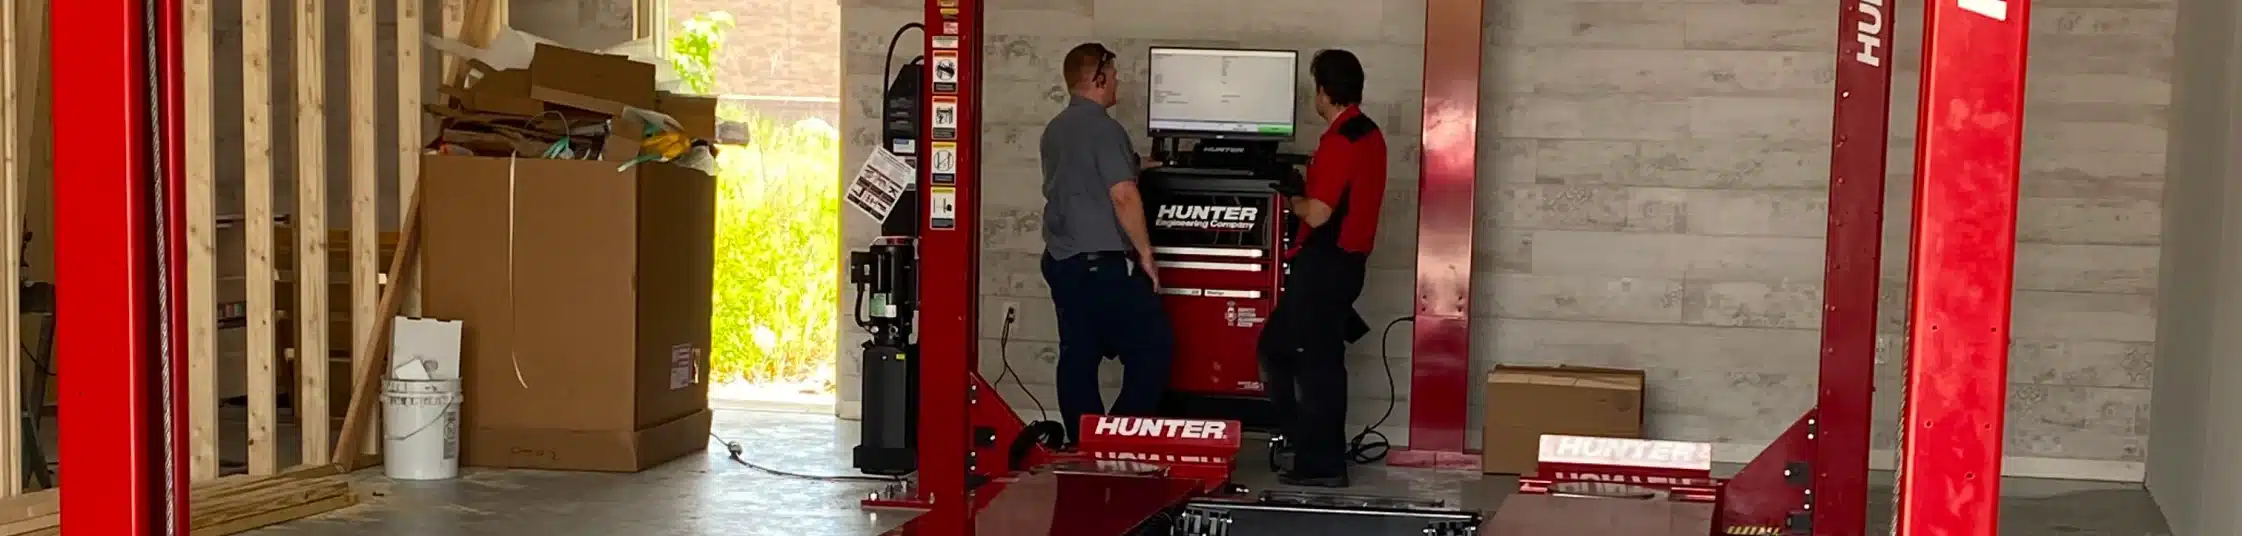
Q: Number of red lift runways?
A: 2